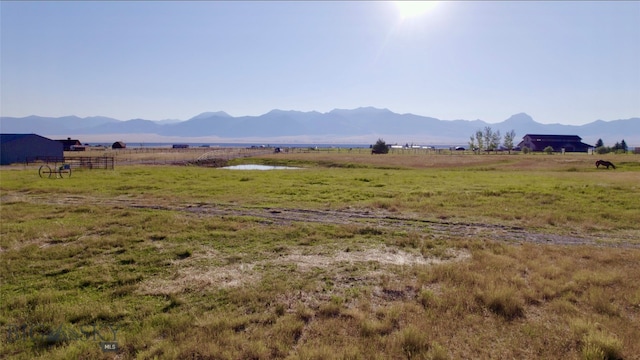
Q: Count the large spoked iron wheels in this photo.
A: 2